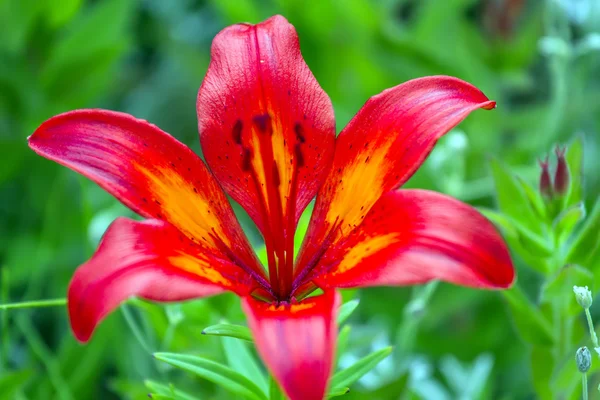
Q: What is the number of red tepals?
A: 6